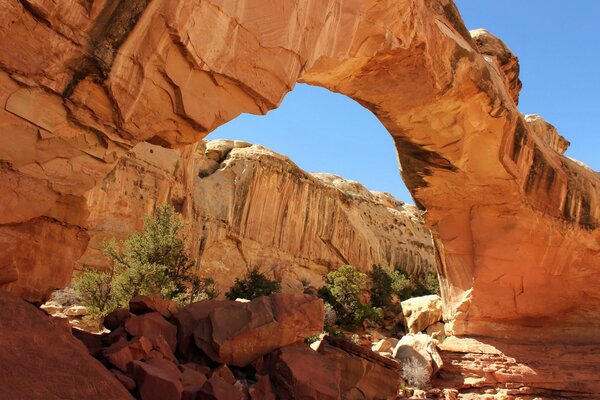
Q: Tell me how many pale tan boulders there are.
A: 2